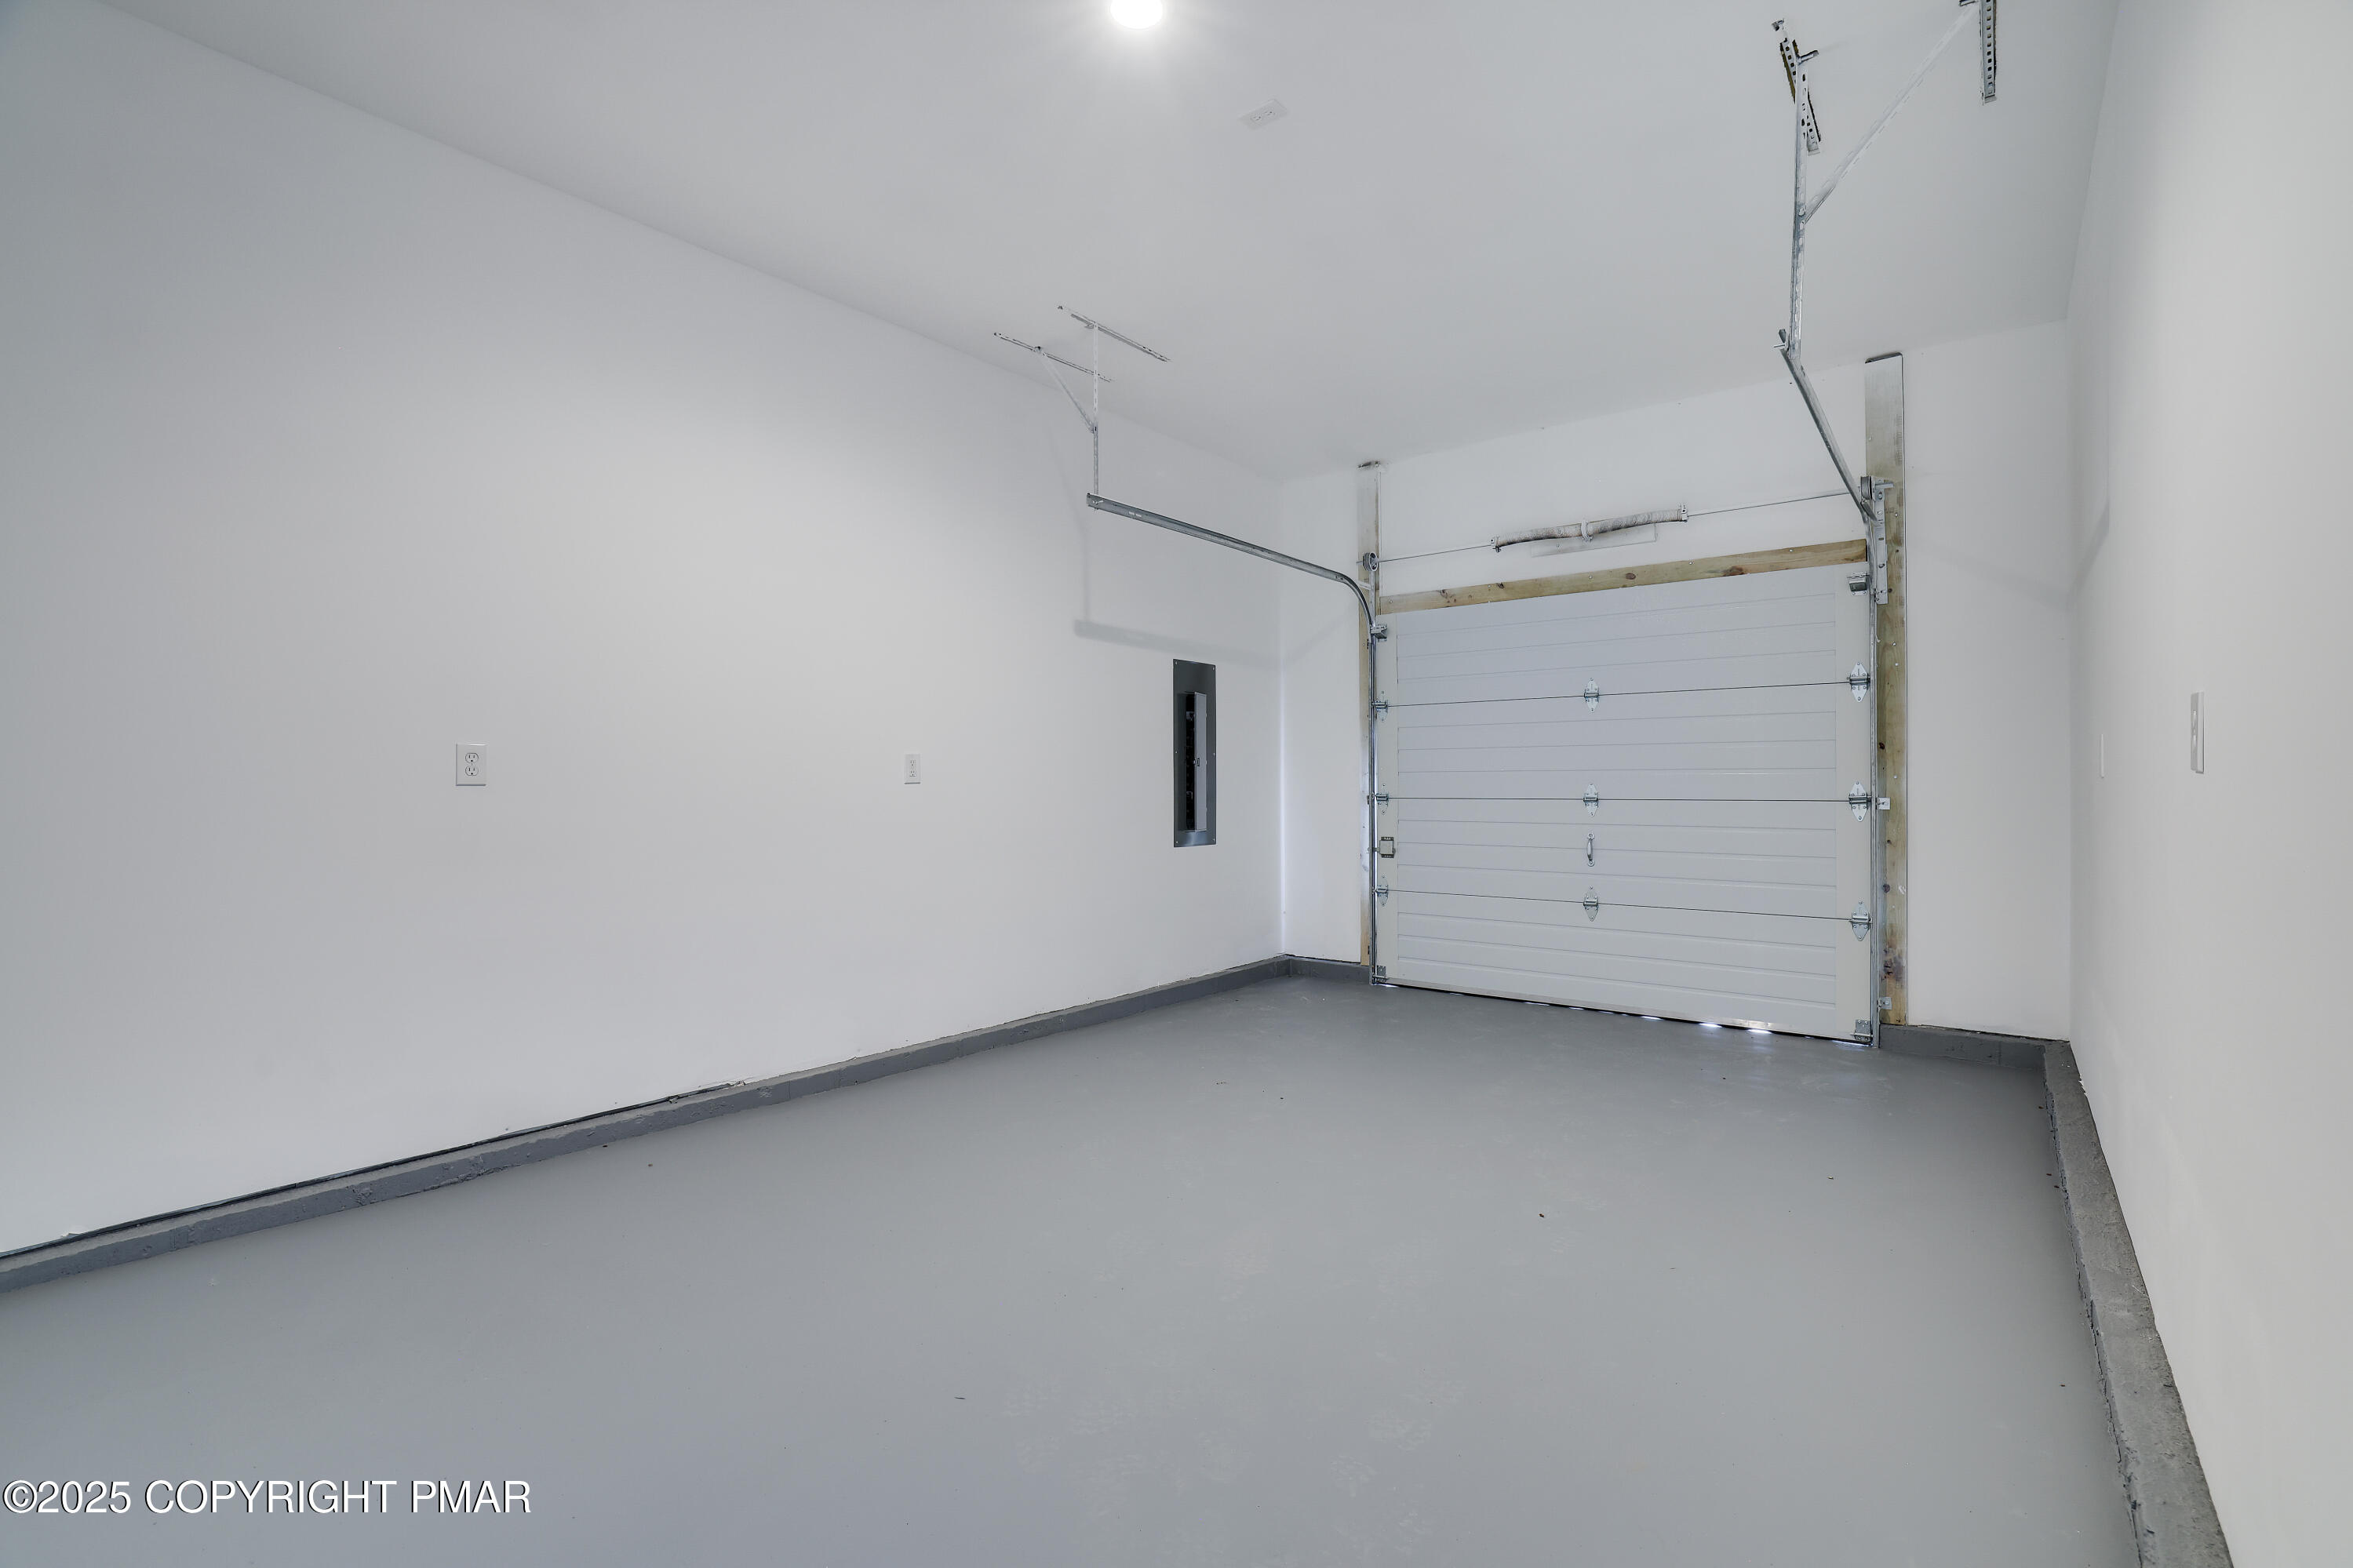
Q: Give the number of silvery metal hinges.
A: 9